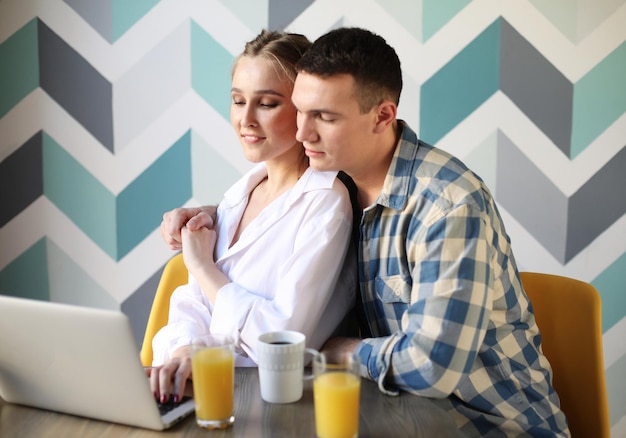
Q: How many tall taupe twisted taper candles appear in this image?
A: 0